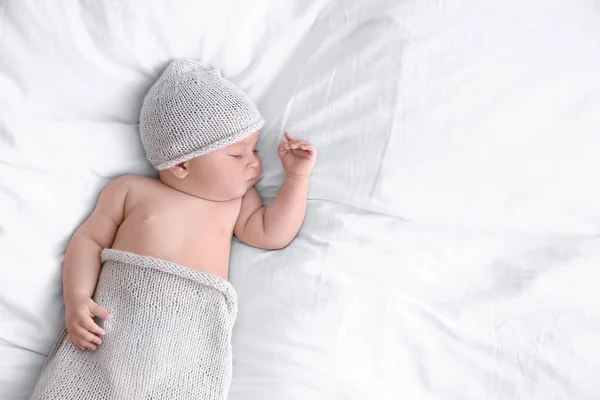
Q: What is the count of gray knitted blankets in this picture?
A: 1